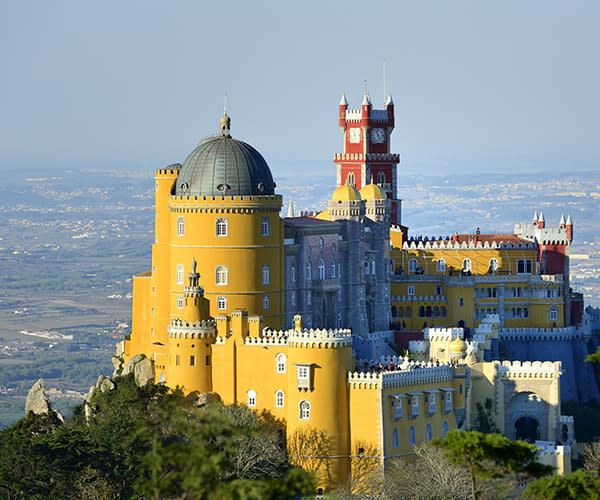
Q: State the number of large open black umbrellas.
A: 0